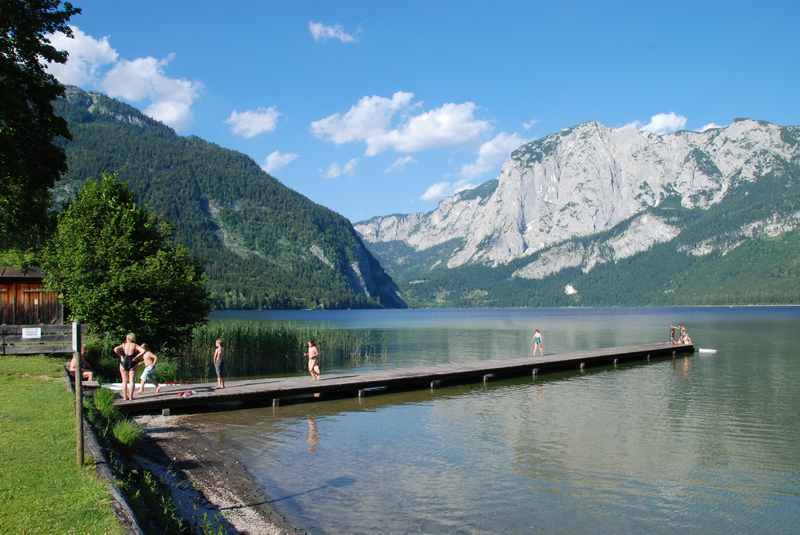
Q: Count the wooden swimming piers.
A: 1